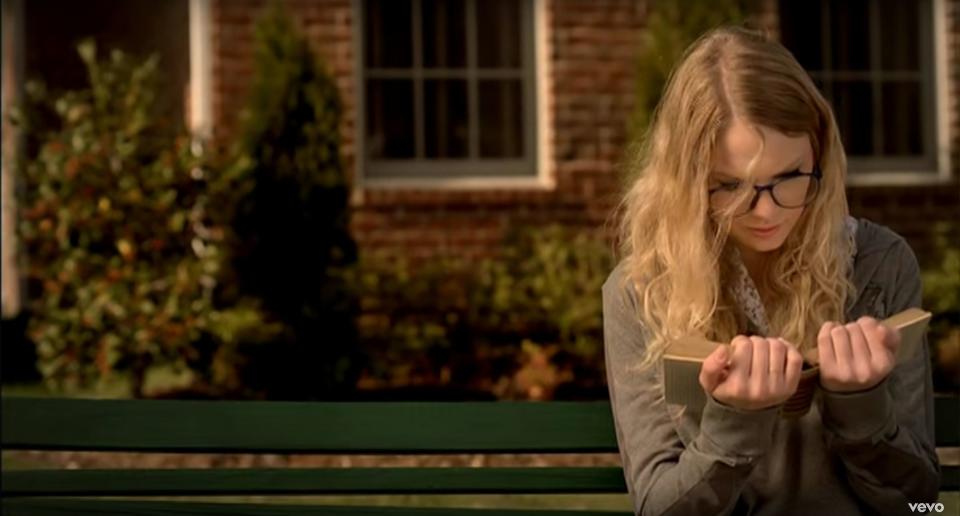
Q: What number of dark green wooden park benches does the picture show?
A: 1